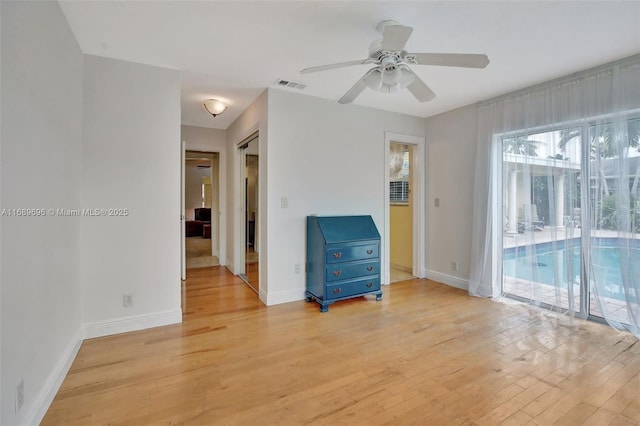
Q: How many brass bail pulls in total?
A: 6